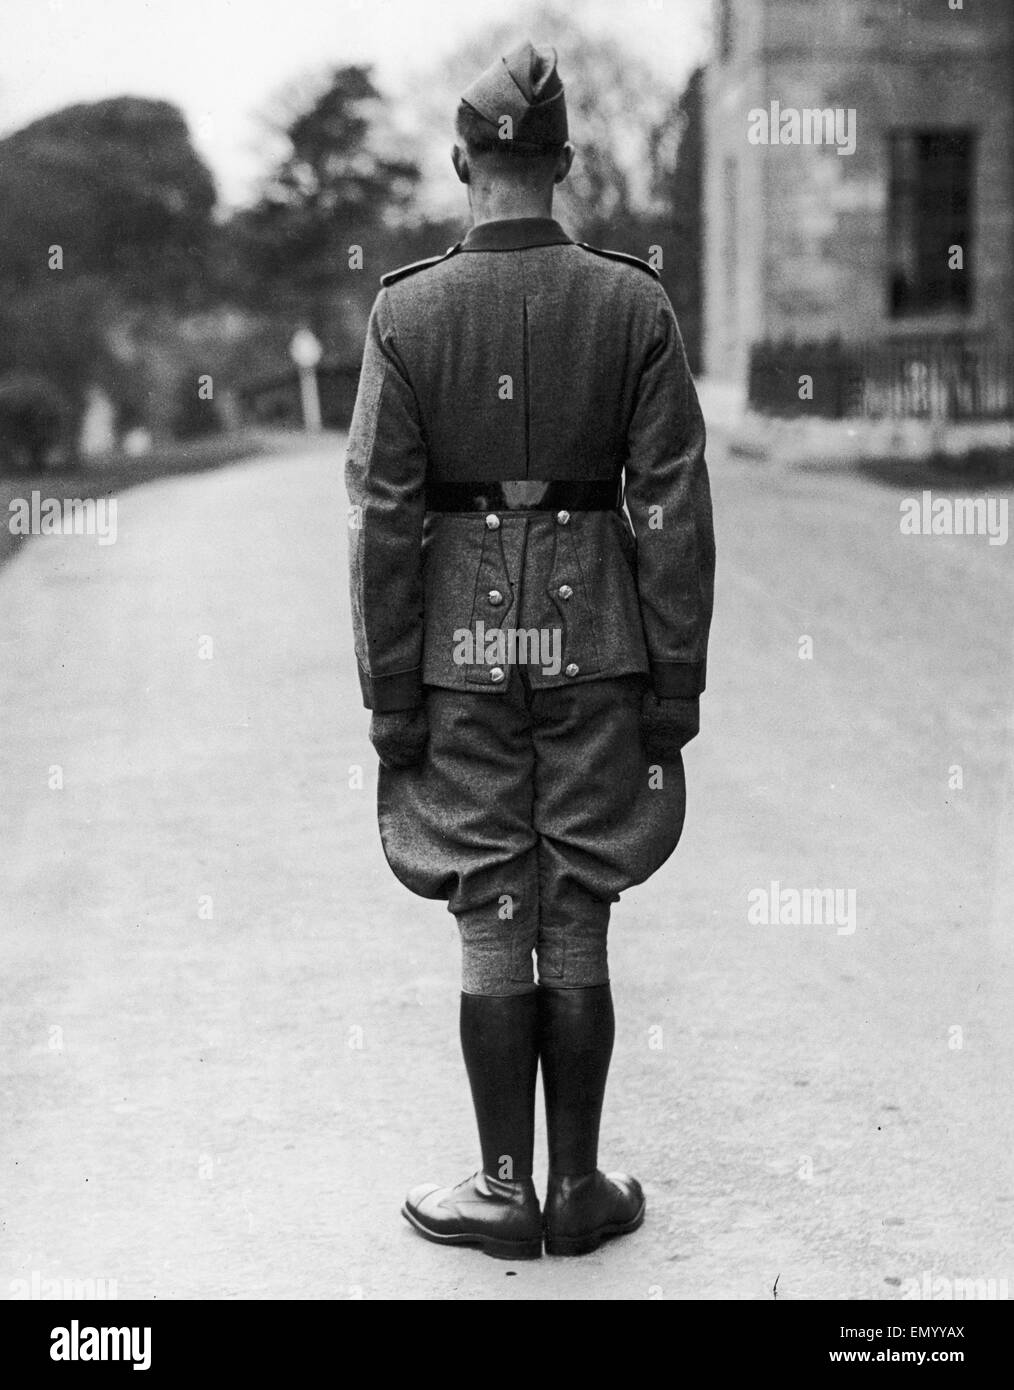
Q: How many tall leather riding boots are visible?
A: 2